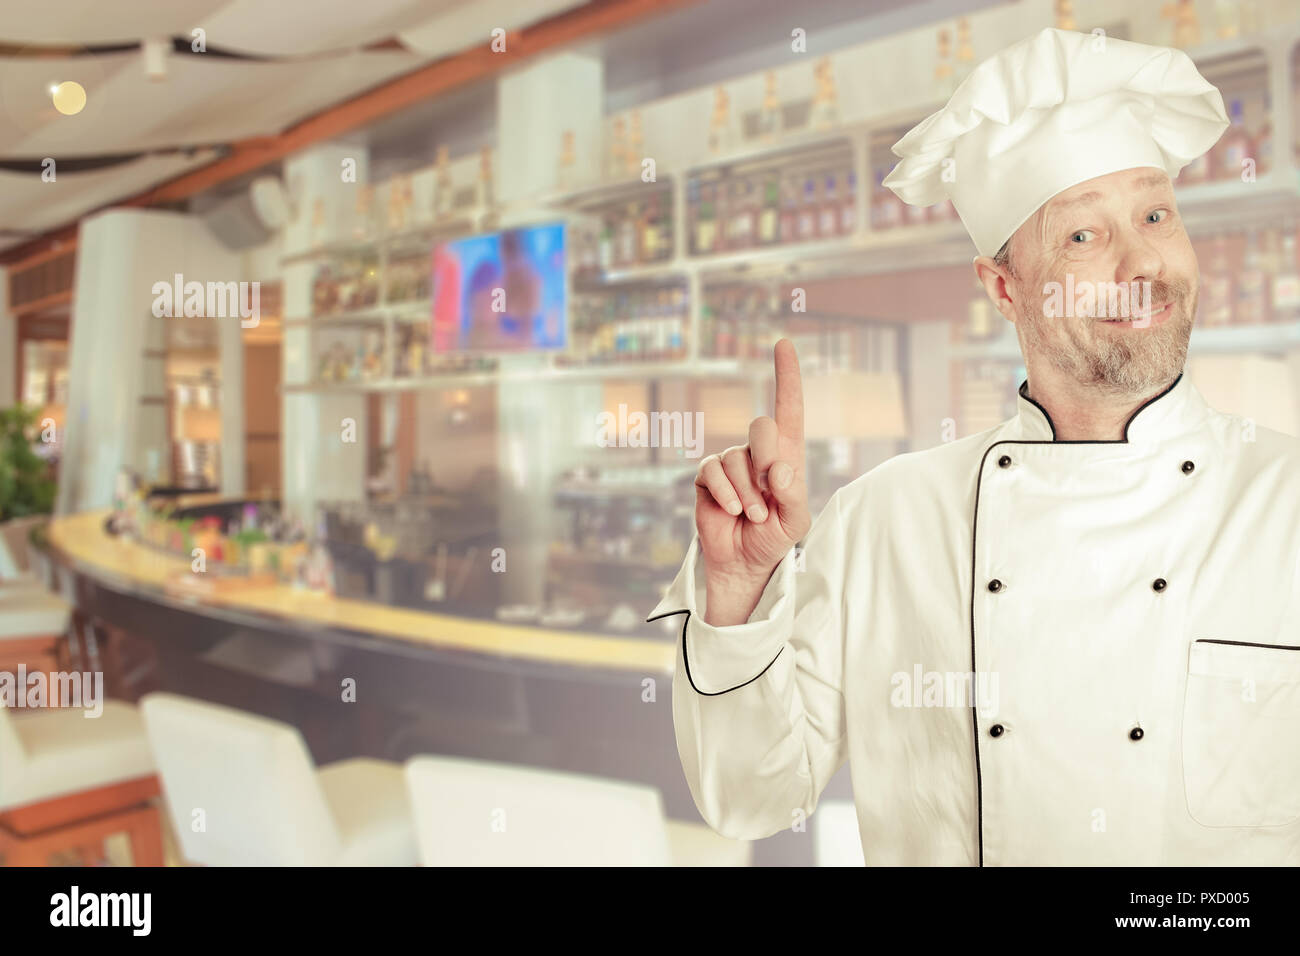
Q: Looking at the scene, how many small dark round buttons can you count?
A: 6